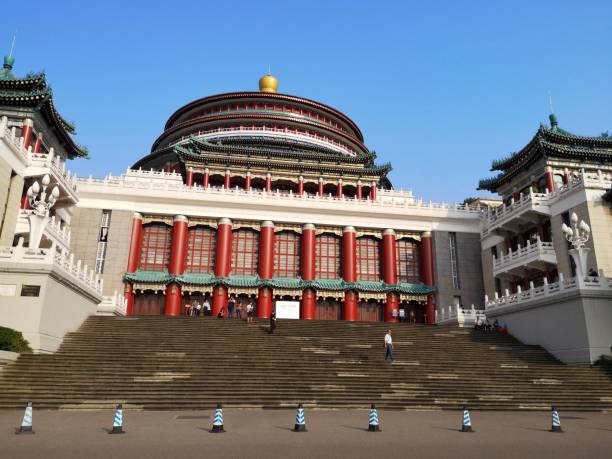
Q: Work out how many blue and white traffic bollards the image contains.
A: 7